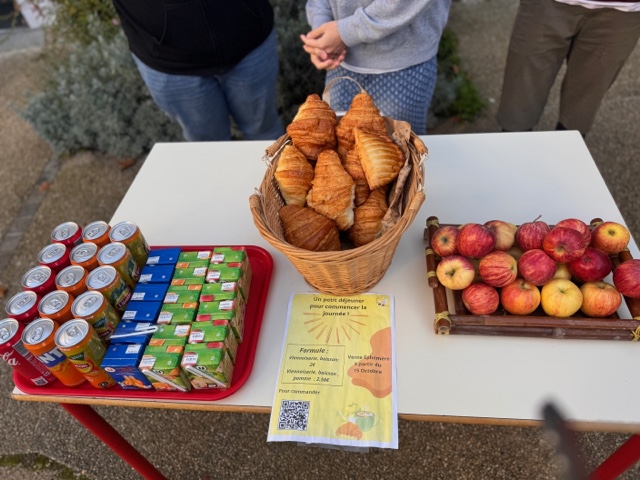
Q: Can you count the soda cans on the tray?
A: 15